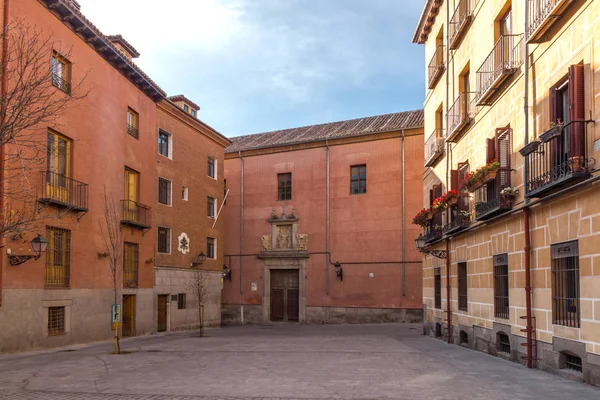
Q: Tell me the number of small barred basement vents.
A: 4